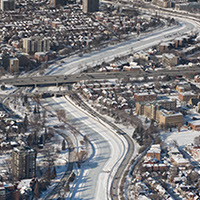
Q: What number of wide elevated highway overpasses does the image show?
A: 1